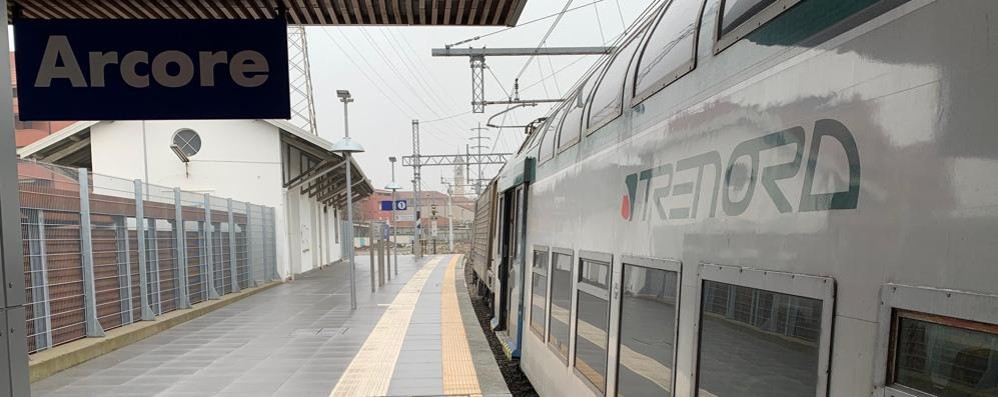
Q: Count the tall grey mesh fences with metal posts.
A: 1